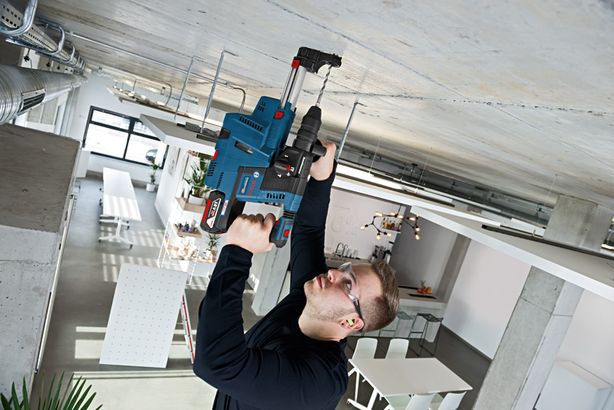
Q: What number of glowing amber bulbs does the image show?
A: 9